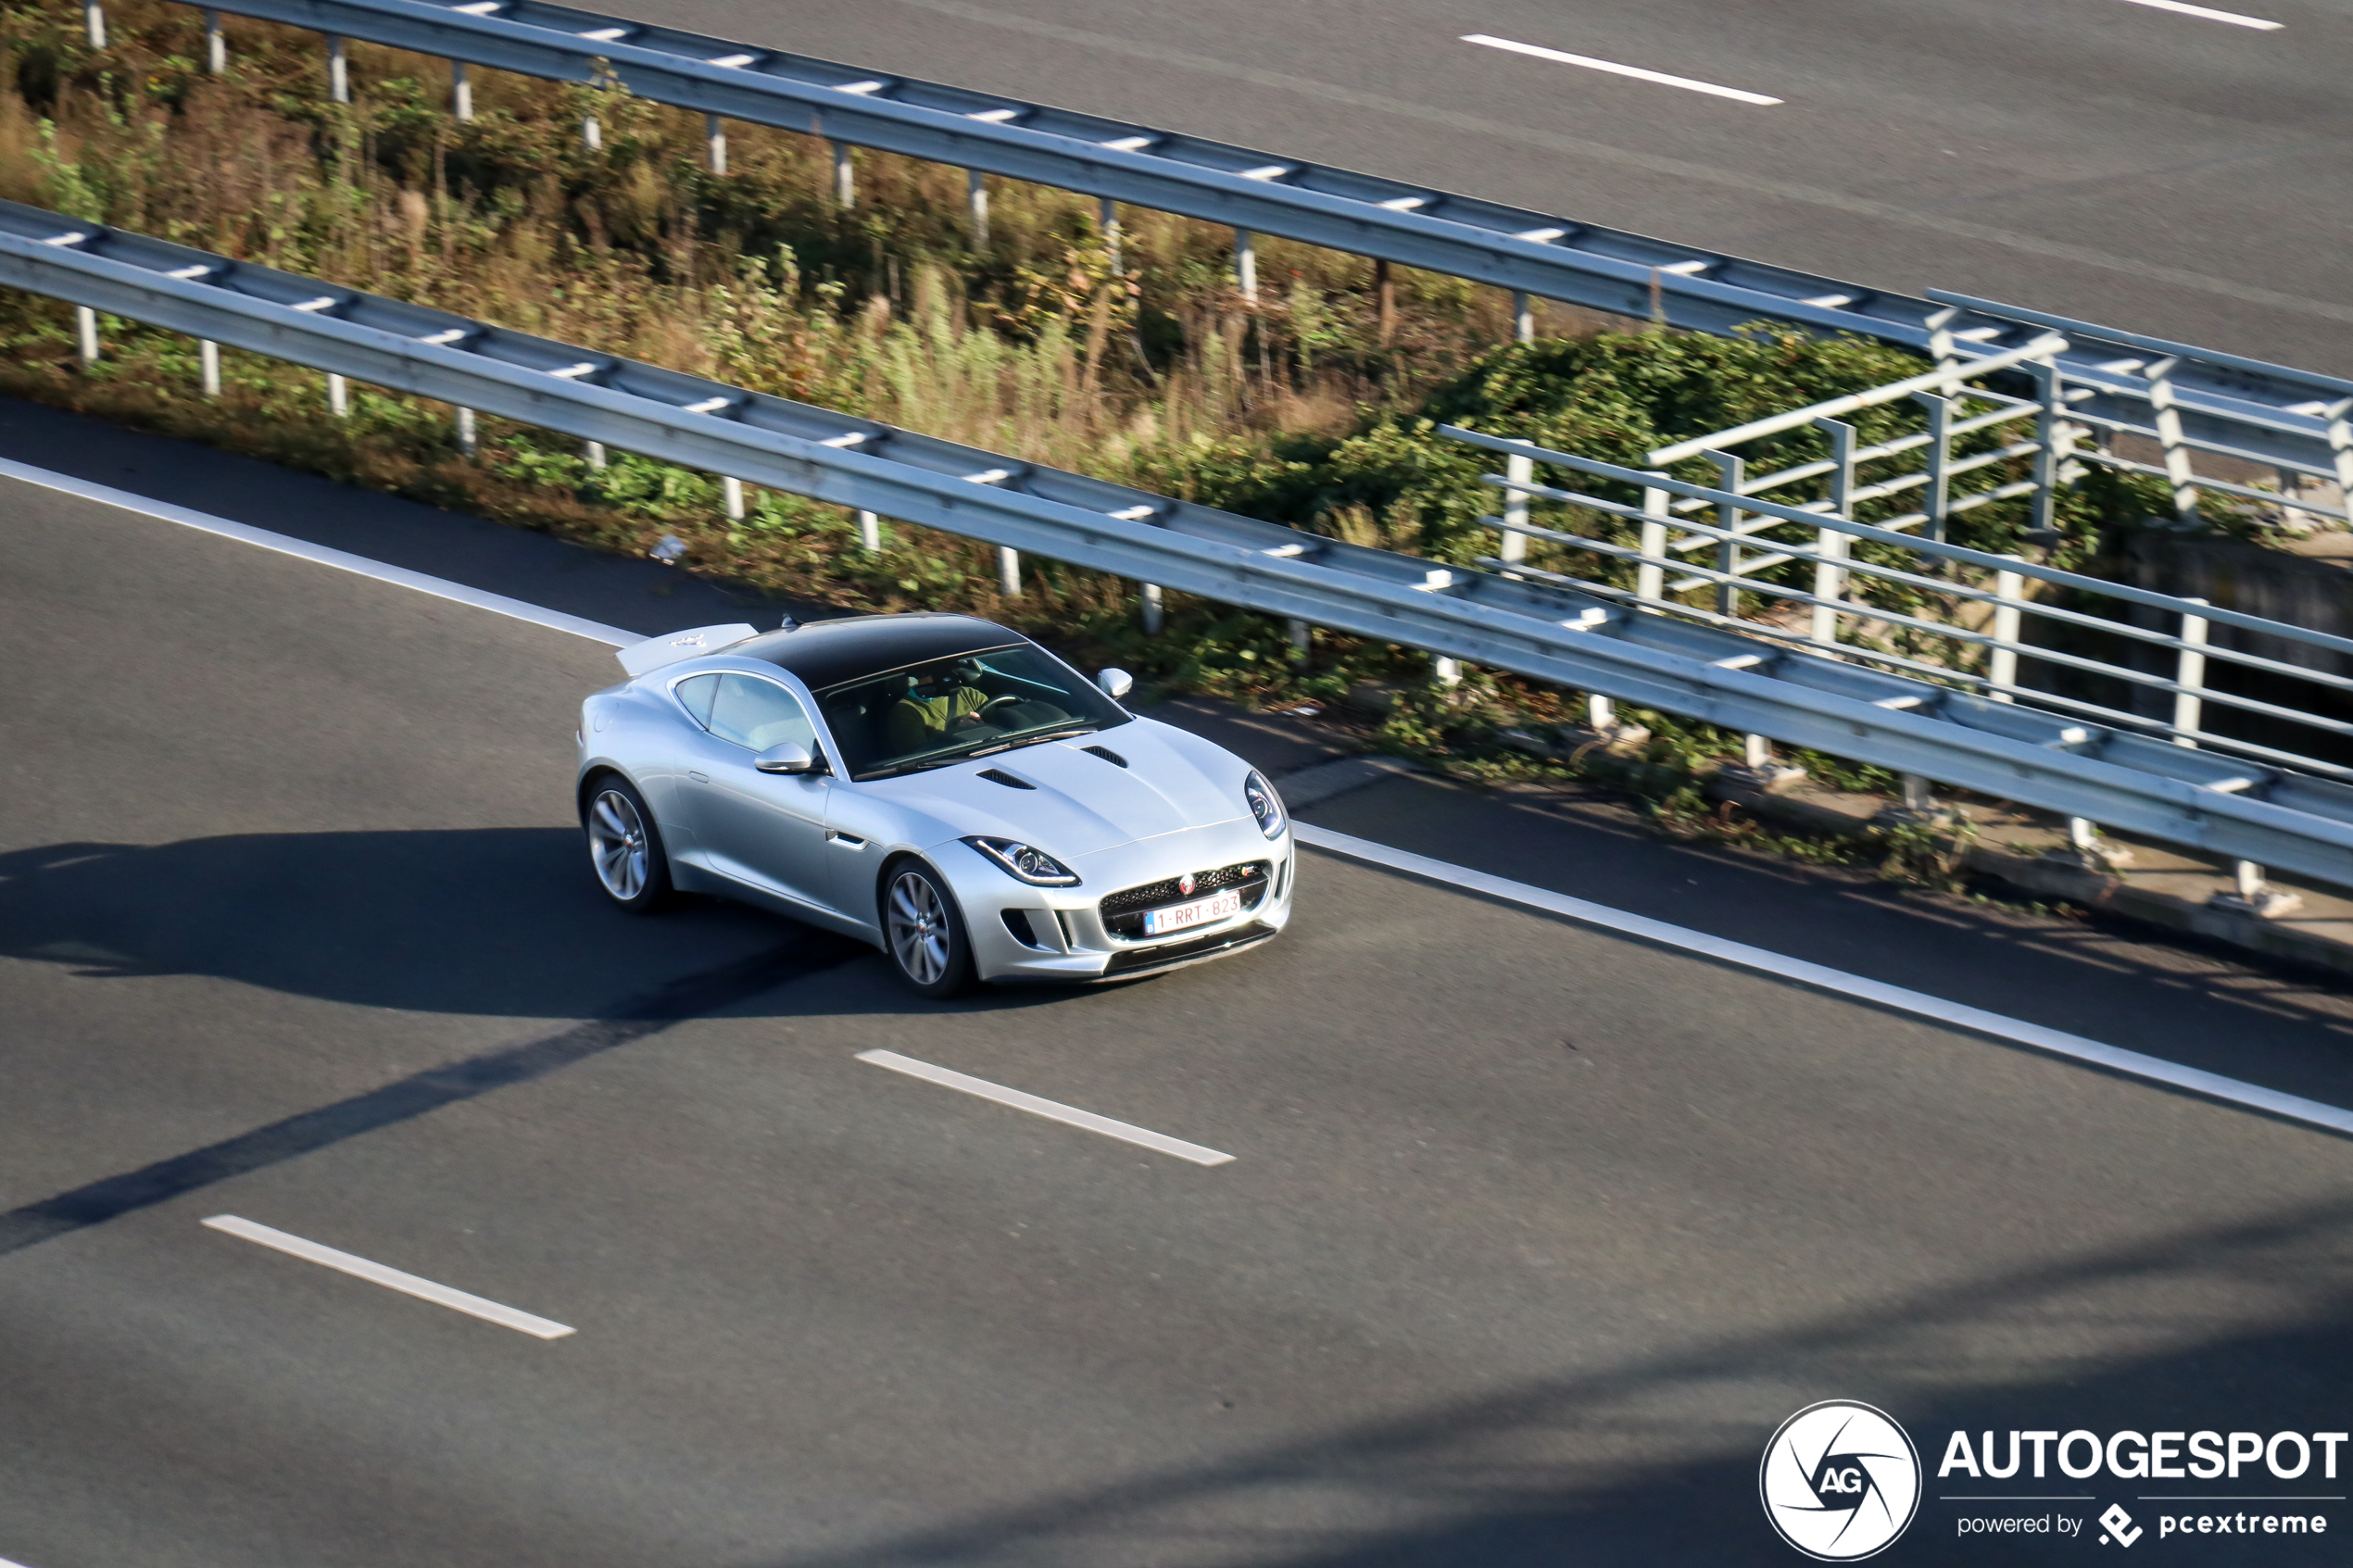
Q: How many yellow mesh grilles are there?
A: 0